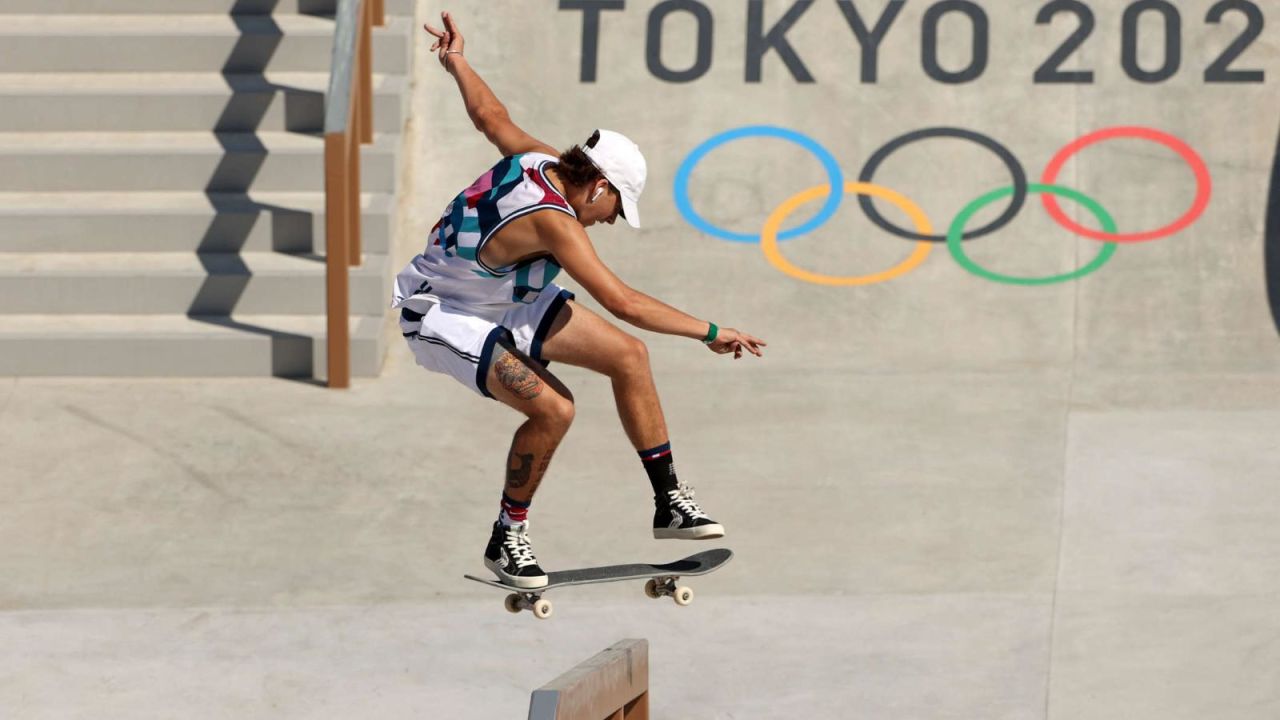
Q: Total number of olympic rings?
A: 5